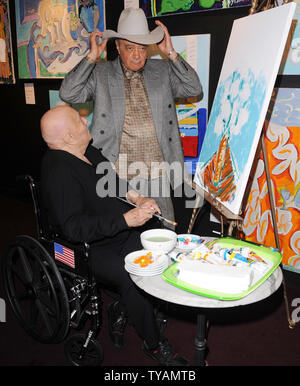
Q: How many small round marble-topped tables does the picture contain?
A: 1